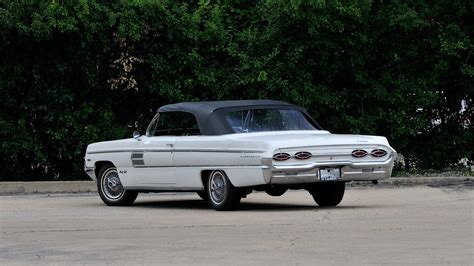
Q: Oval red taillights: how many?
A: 4